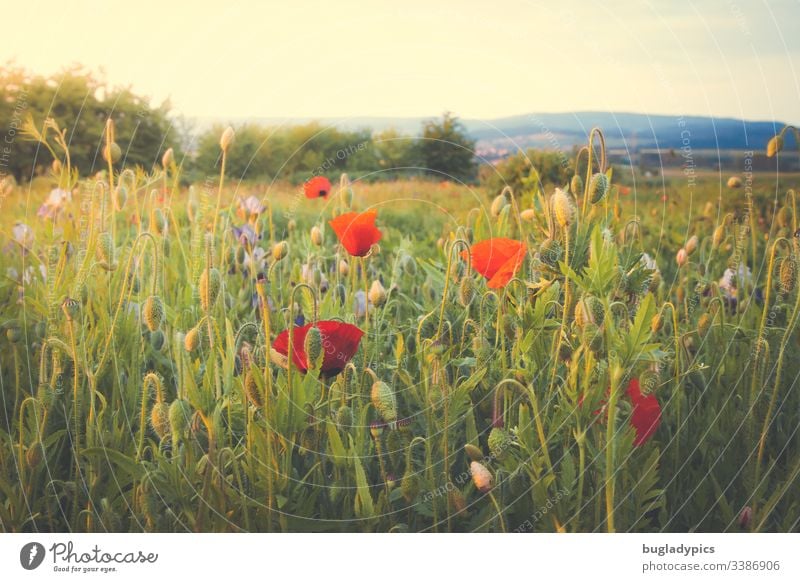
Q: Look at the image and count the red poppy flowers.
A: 5